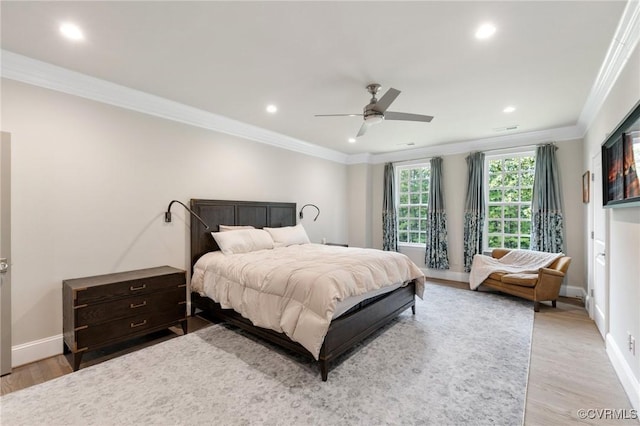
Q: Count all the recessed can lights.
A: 5